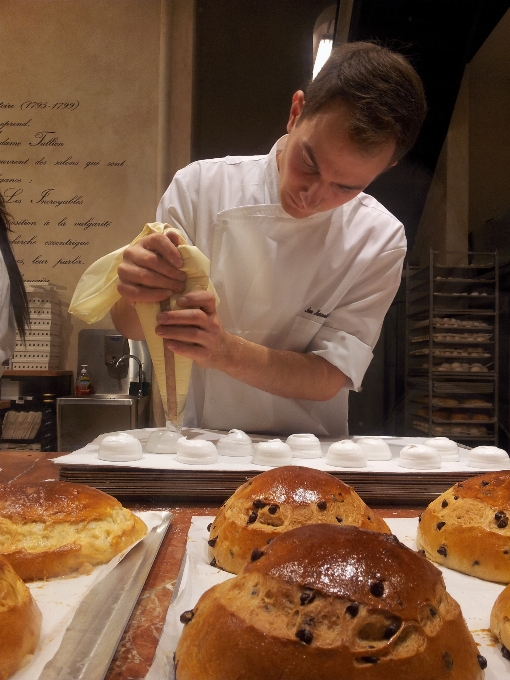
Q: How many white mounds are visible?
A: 11